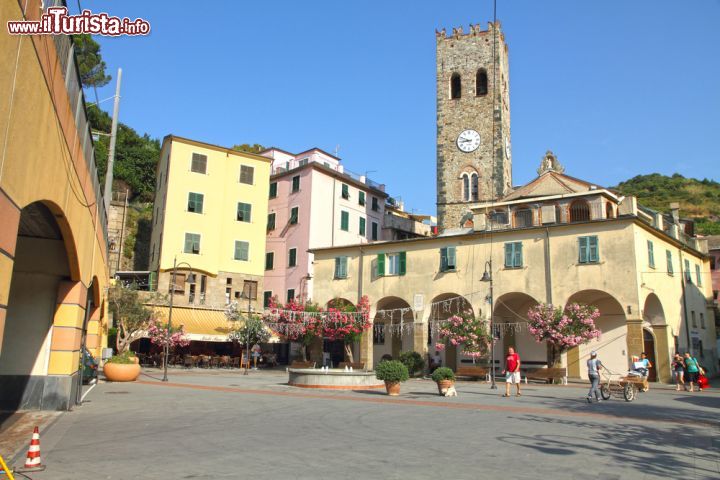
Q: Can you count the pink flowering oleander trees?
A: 5